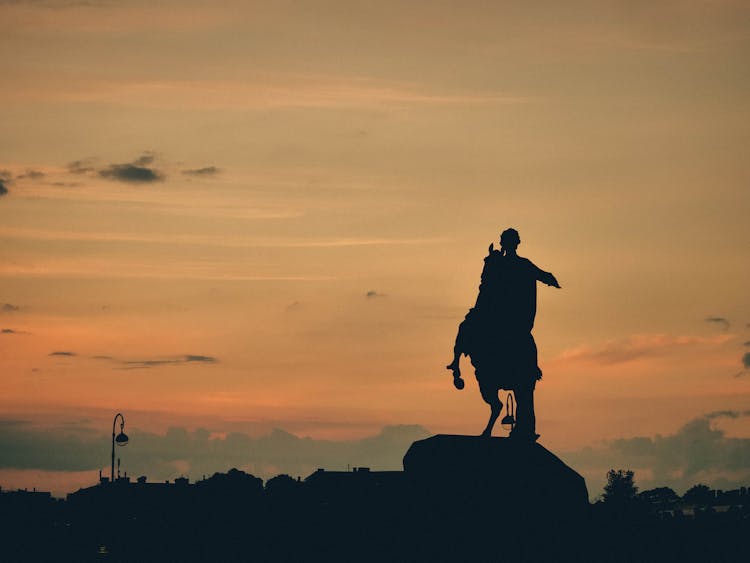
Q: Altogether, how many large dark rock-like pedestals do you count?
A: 1